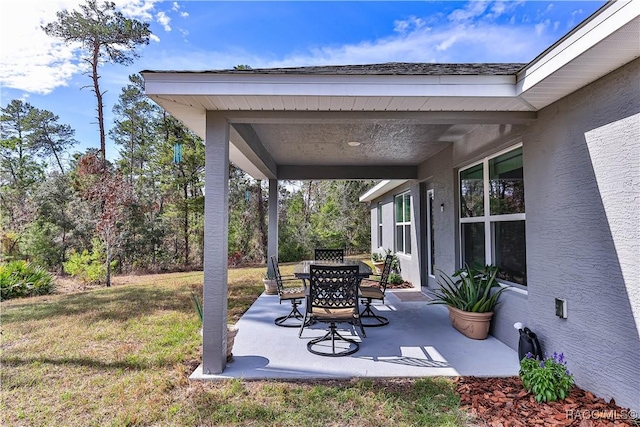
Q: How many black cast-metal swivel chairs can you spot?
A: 4